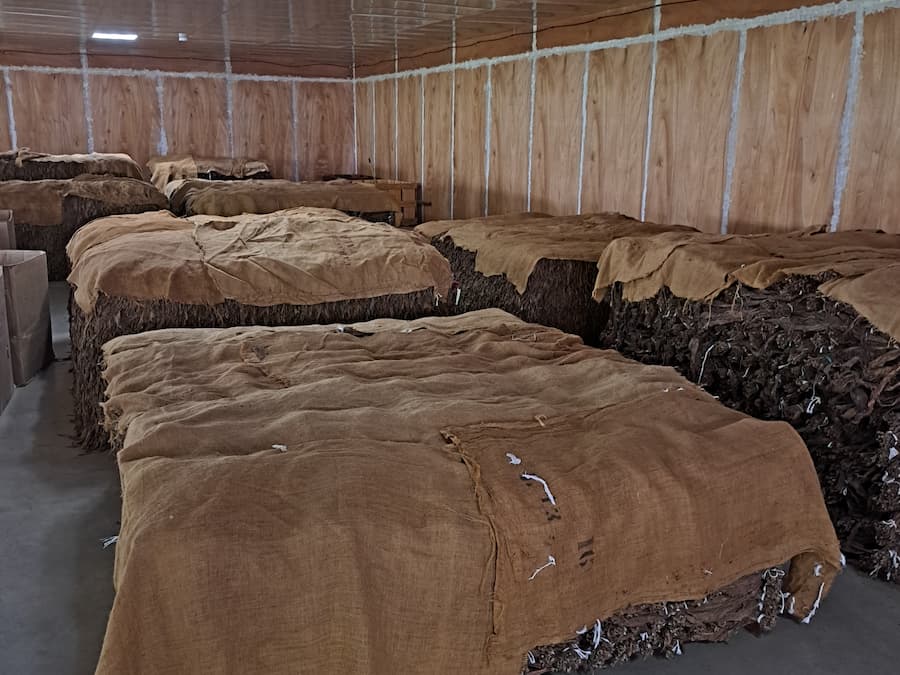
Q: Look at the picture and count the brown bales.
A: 8